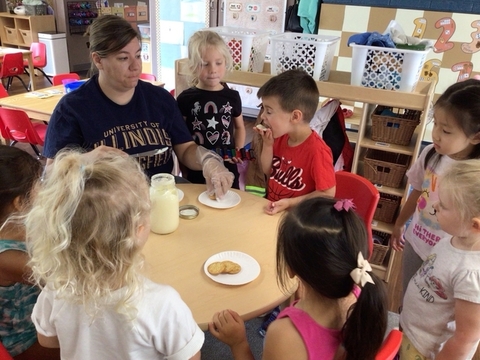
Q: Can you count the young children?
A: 7